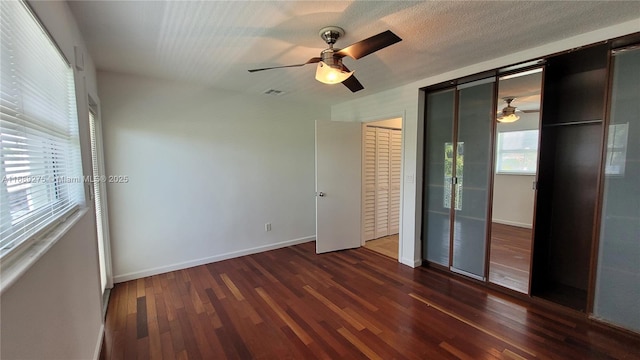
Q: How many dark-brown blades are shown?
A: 3